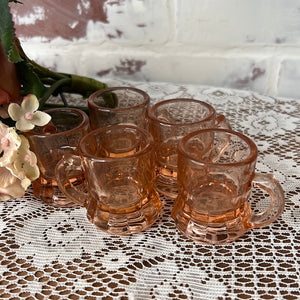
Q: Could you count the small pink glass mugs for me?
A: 5